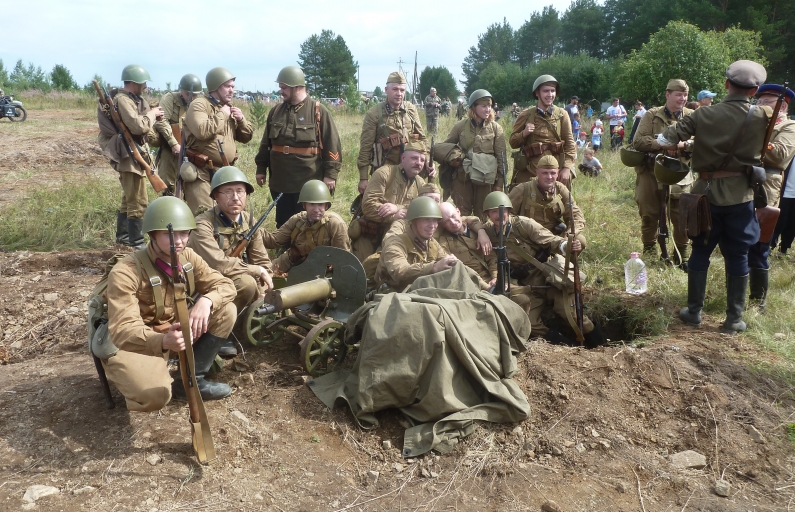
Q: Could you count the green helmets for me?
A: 13